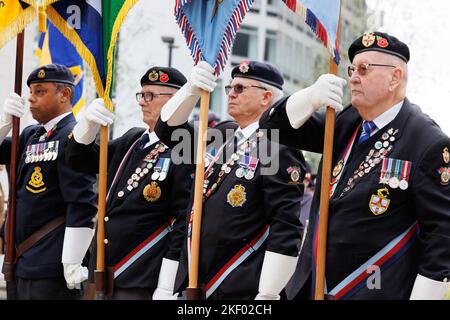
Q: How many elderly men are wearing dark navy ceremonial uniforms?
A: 4